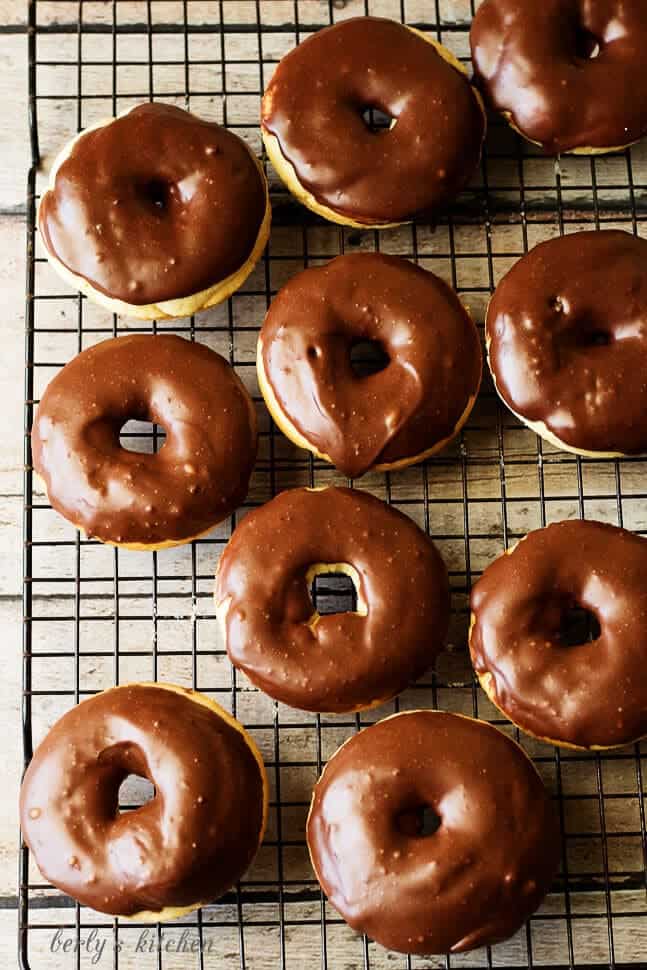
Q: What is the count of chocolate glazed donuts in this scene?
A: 10